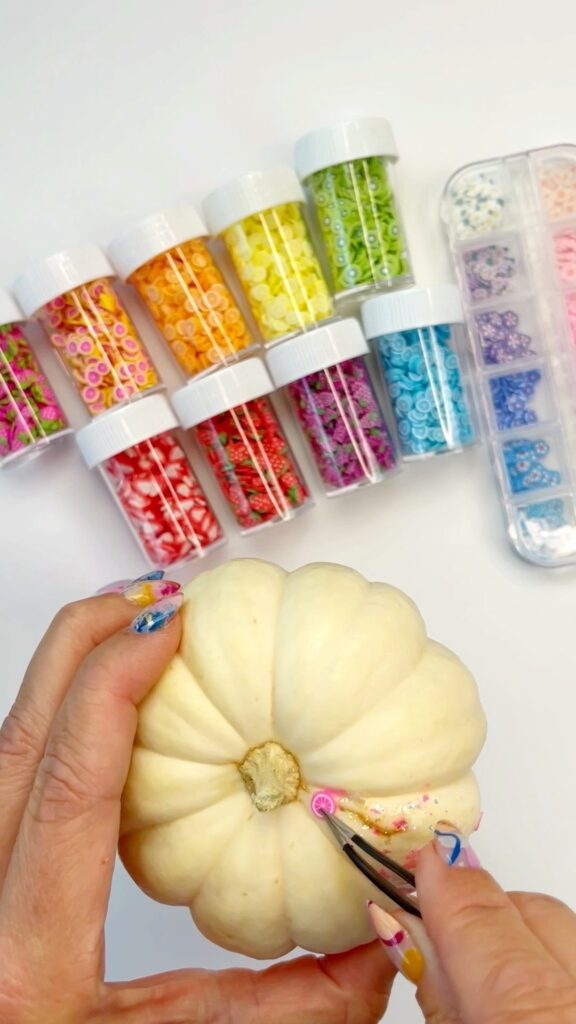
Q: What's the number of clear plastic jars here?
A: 9